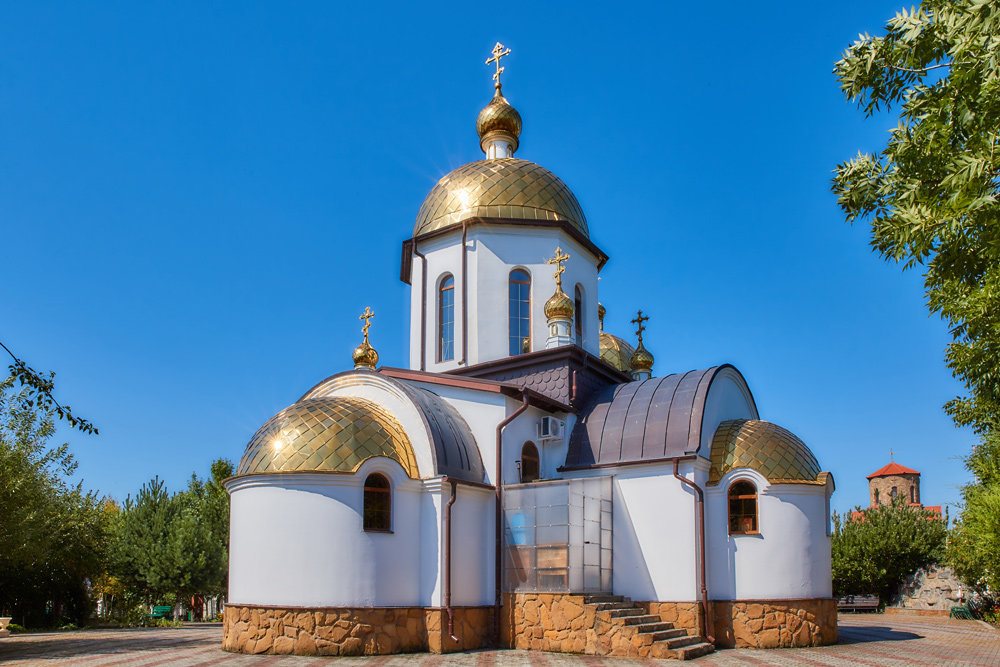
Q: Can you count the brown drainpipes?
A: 6